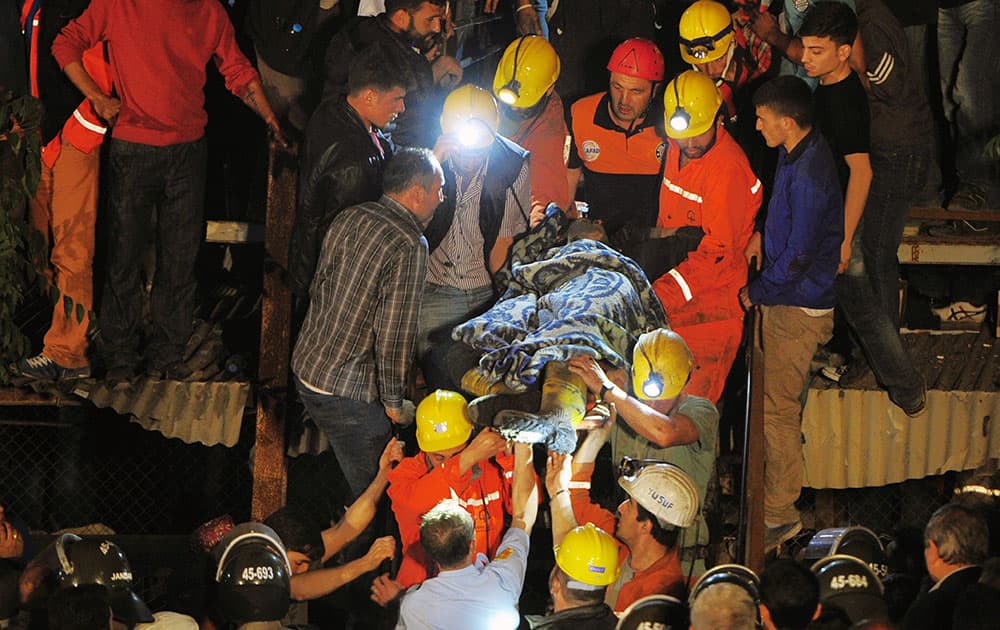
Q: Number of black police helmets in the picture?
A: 6